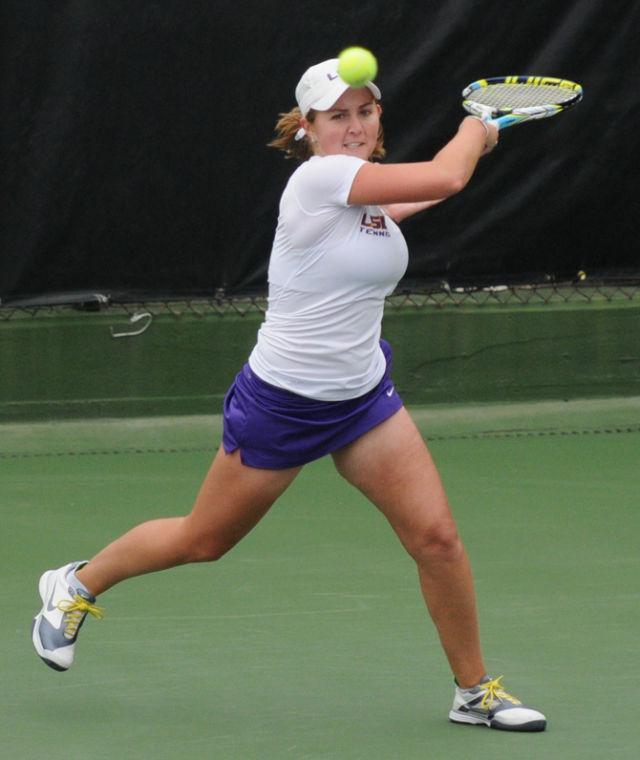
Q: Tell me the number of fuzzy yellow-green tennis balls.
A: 1